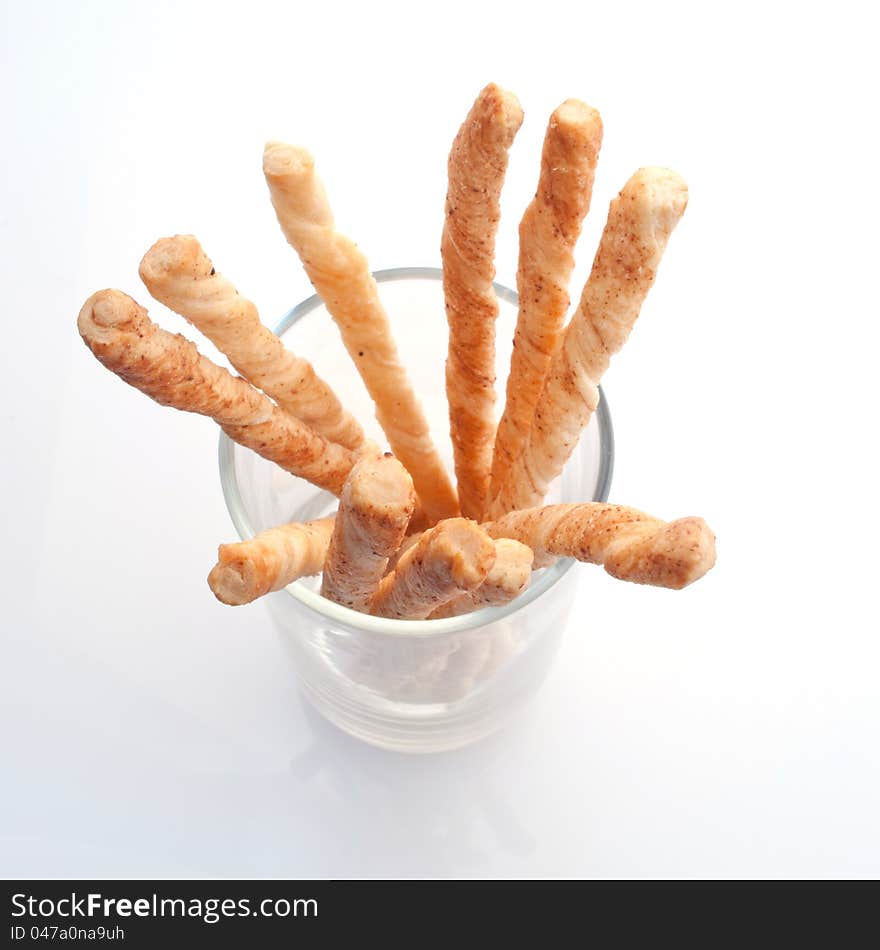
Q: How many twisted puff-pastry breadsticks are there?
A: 11